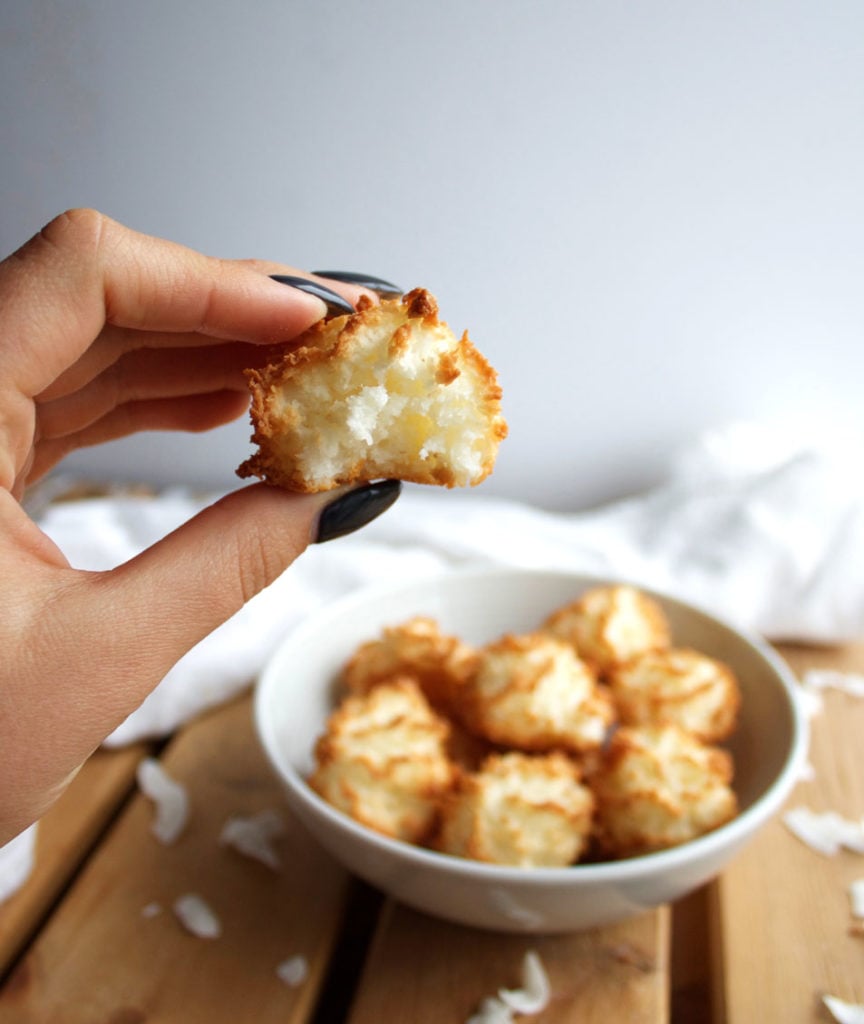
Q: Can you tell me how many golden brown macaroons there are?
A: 8